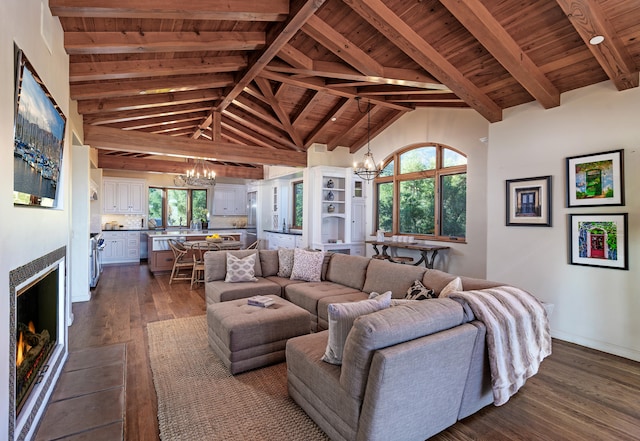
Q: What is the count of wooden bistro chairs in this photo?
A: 4